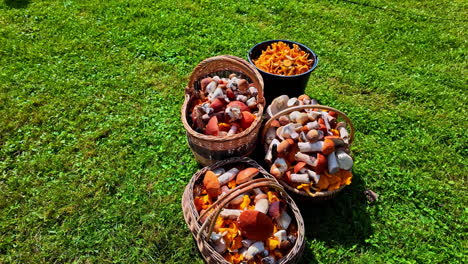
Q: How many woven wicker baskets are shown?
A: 3